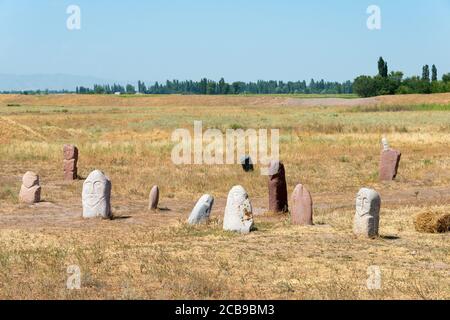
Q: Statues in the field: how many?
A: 11